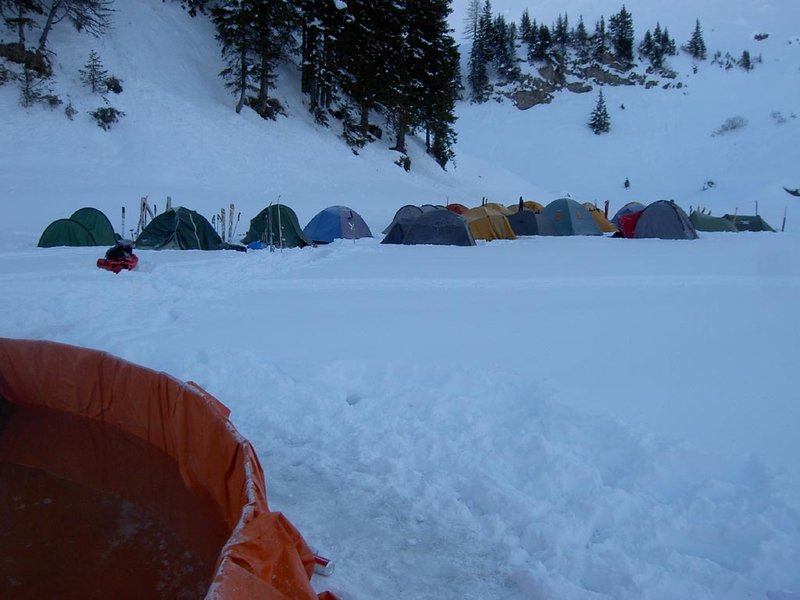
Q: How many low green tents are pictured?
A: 2